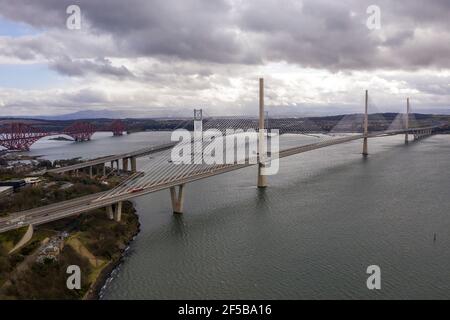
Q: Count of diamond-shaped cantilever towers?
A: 3